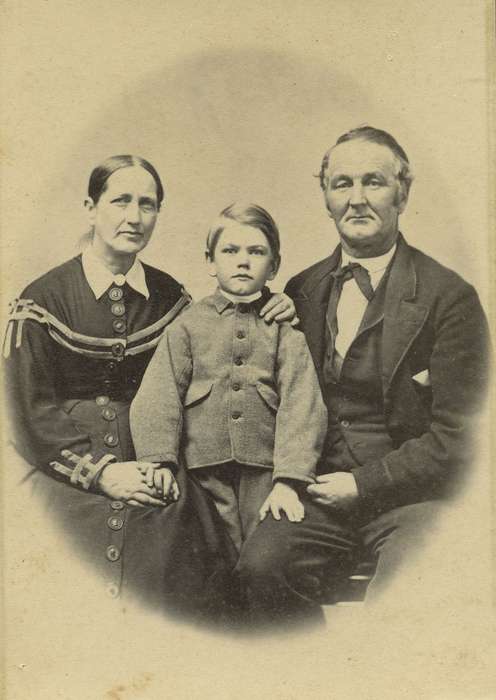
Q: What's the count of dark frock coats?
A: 1